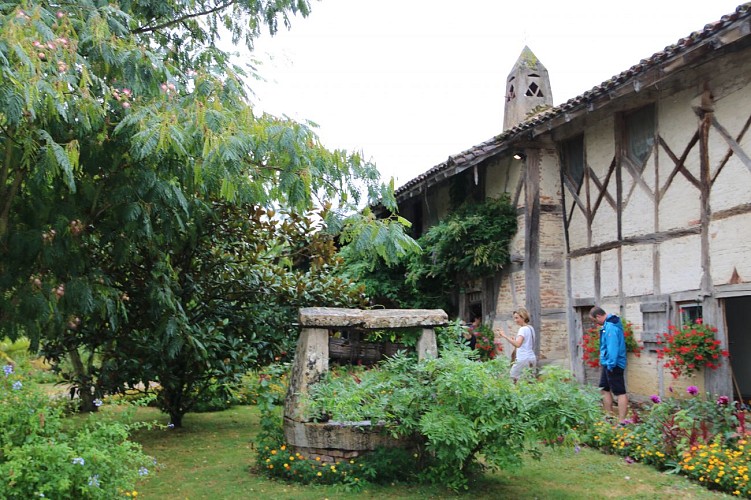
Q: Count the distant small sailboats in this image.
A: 0